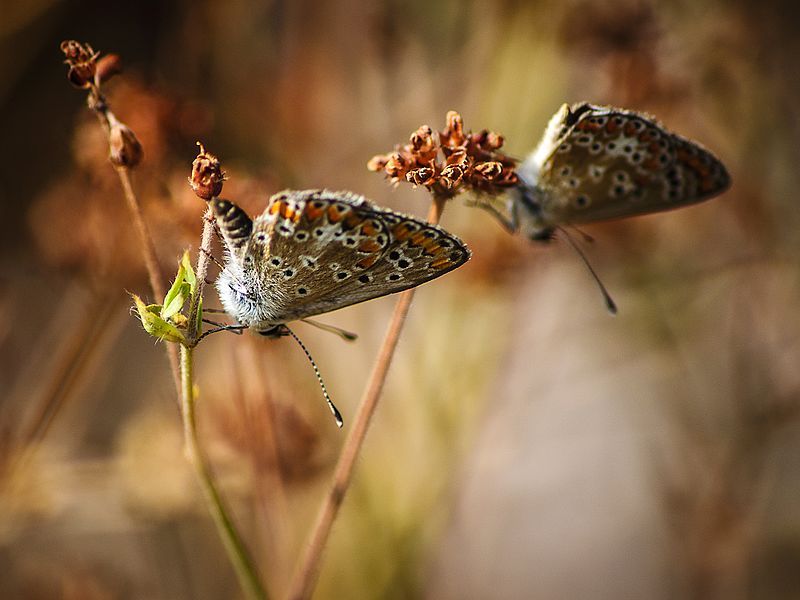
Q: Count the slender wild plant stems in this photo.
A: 3